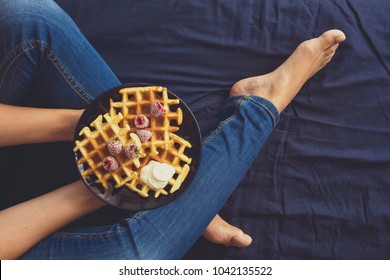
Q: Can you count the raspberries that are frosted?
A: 6